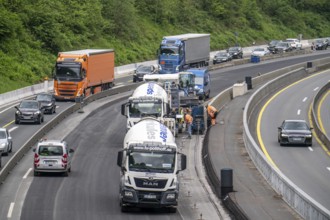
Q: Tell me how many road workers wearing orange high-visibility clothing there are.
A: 2